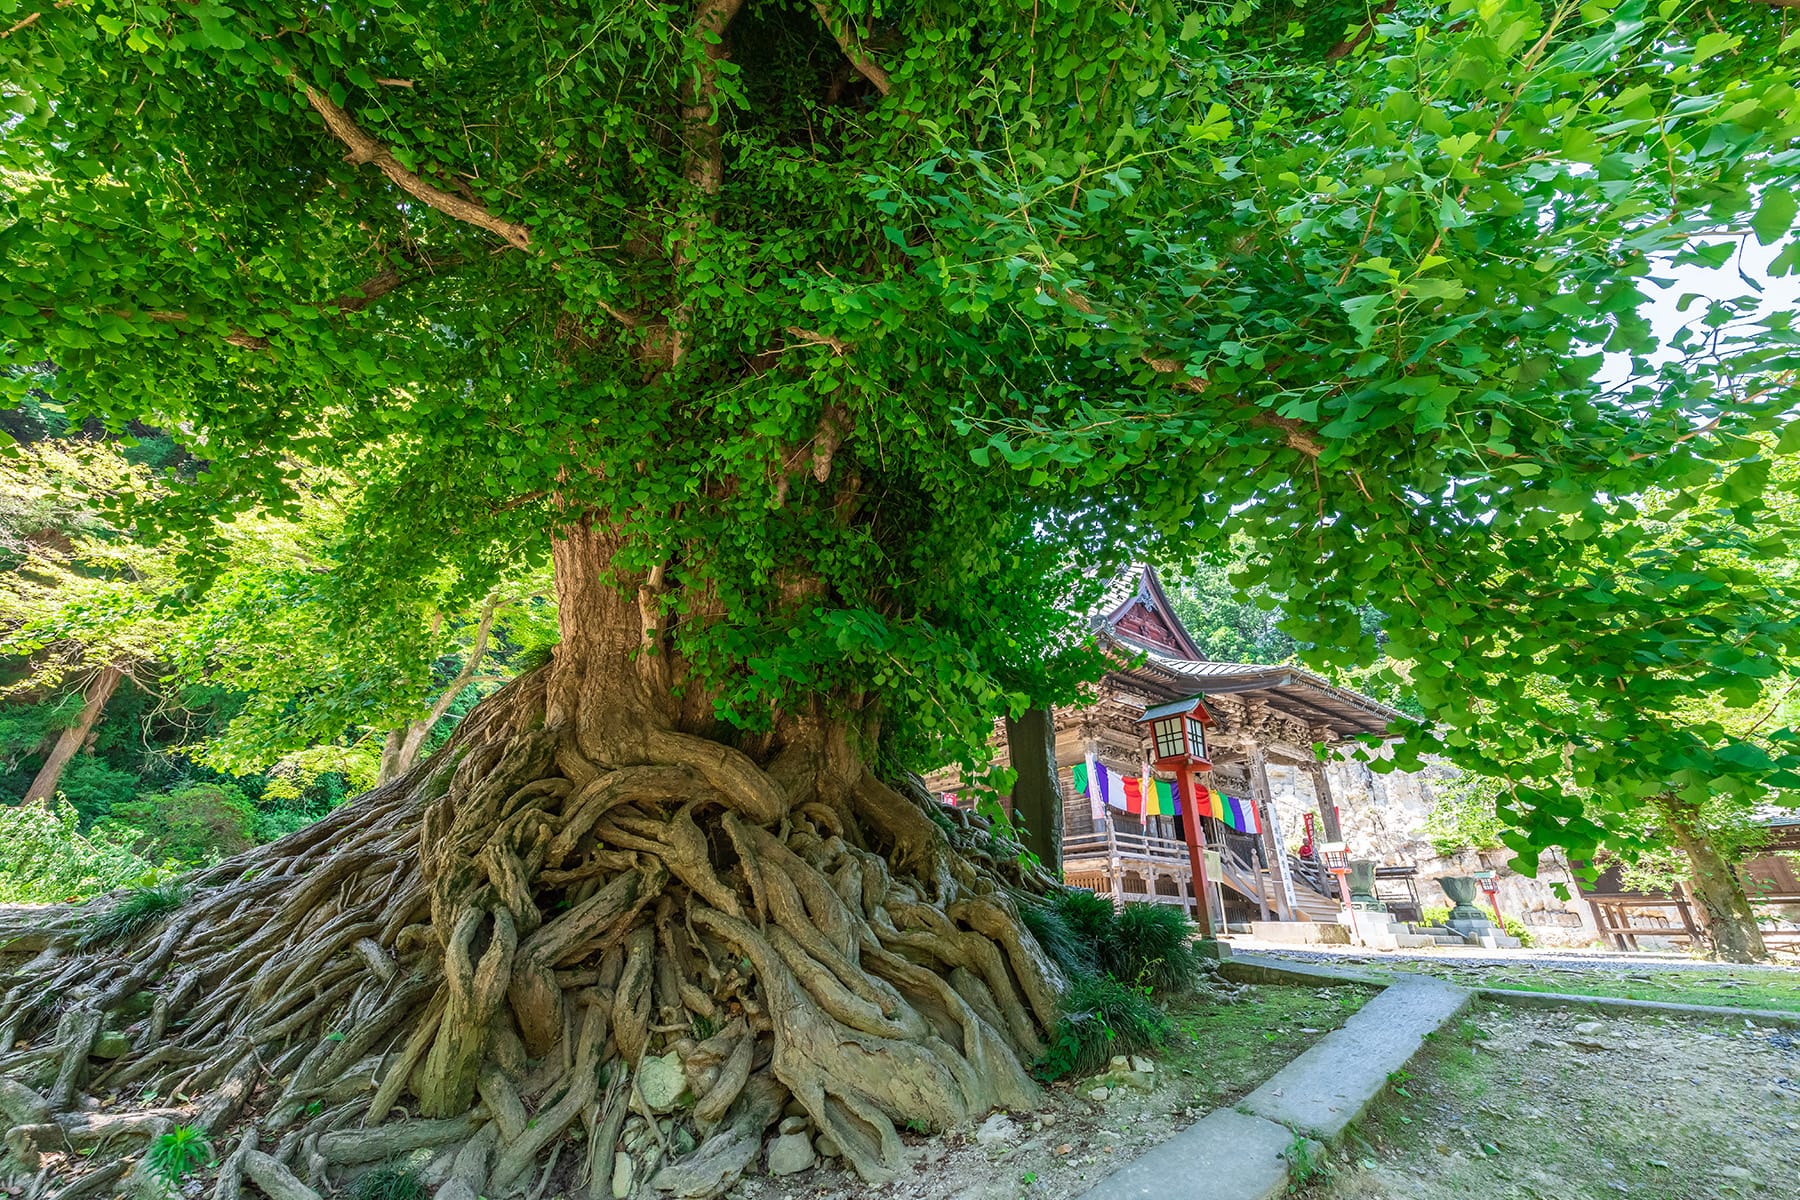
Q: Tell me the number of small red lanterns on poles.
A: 3